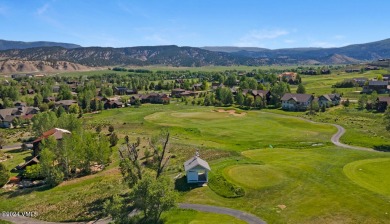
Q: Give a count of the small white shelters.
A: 1